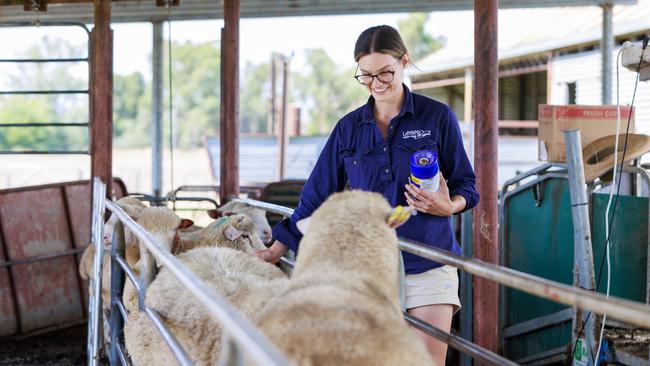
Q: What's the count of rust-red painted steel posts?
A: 3